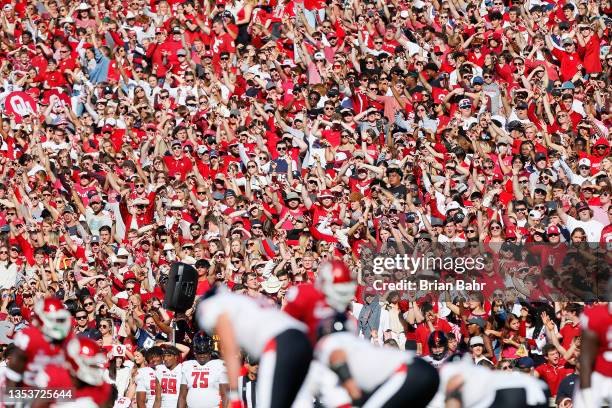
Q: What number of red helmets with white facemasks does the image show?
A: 3